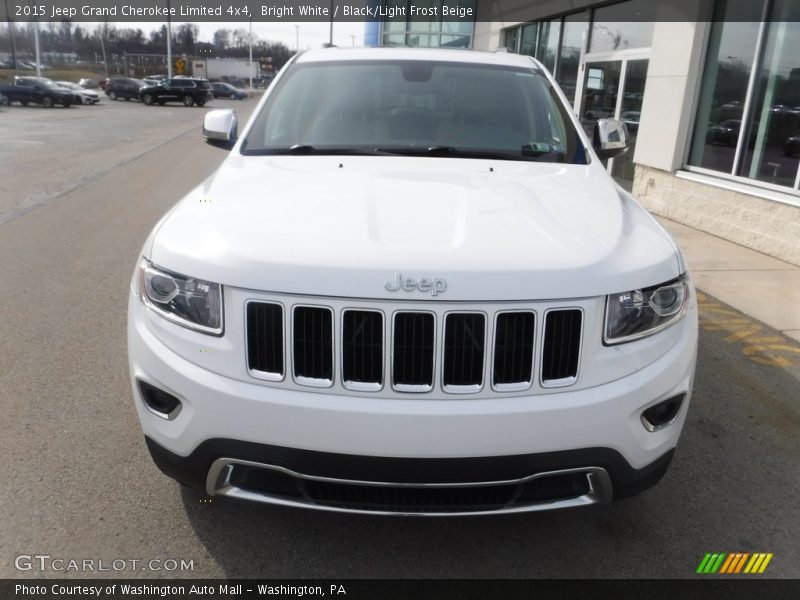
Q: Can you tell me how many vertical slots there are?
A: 7